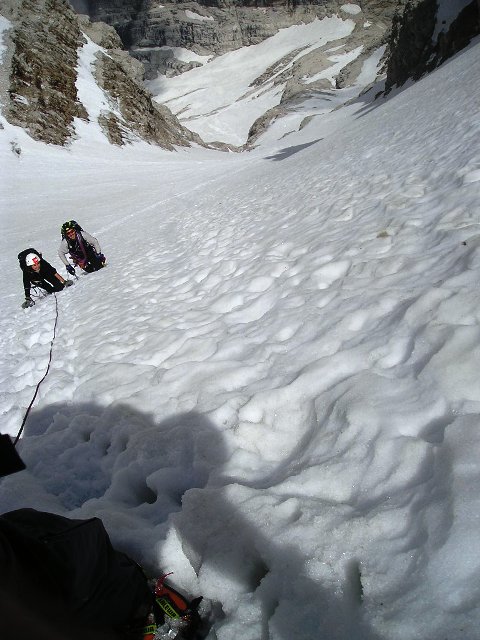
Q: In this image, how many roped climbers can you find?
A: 2